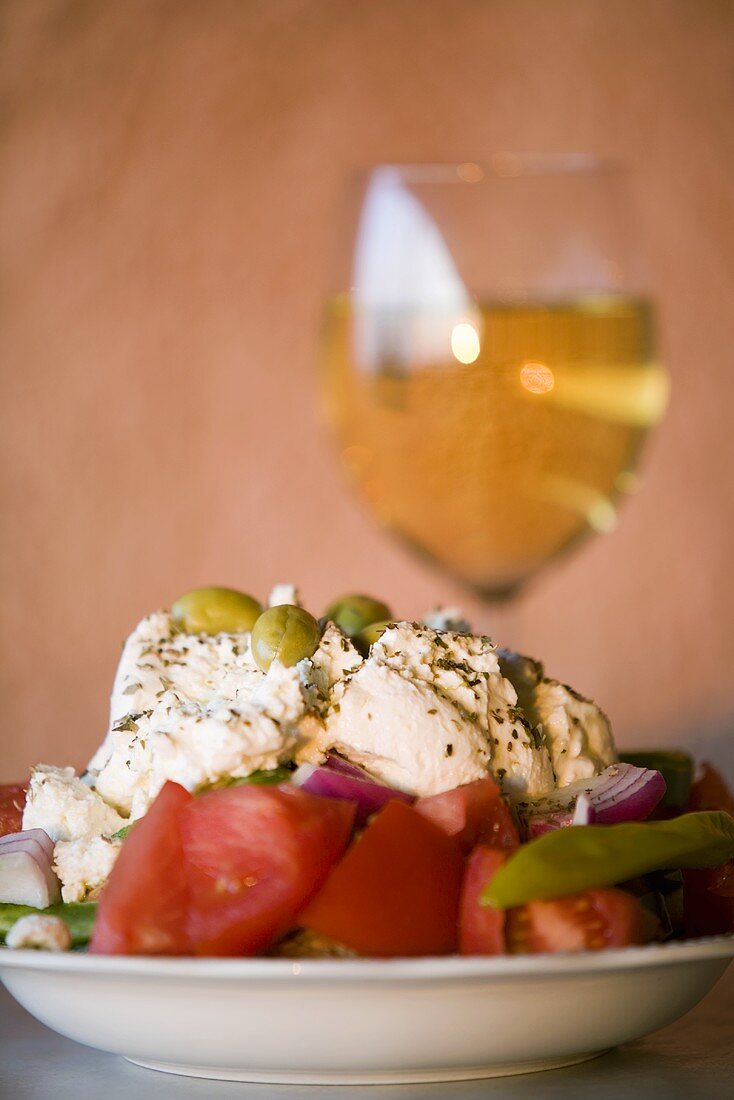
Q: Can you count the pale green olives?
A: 4